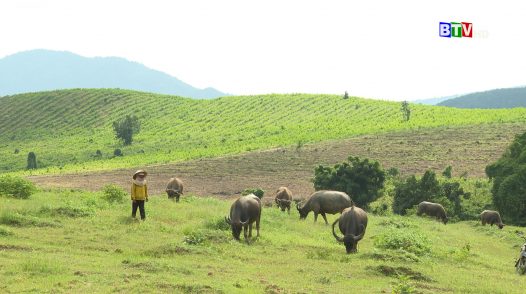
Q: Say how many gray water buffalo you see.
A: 7